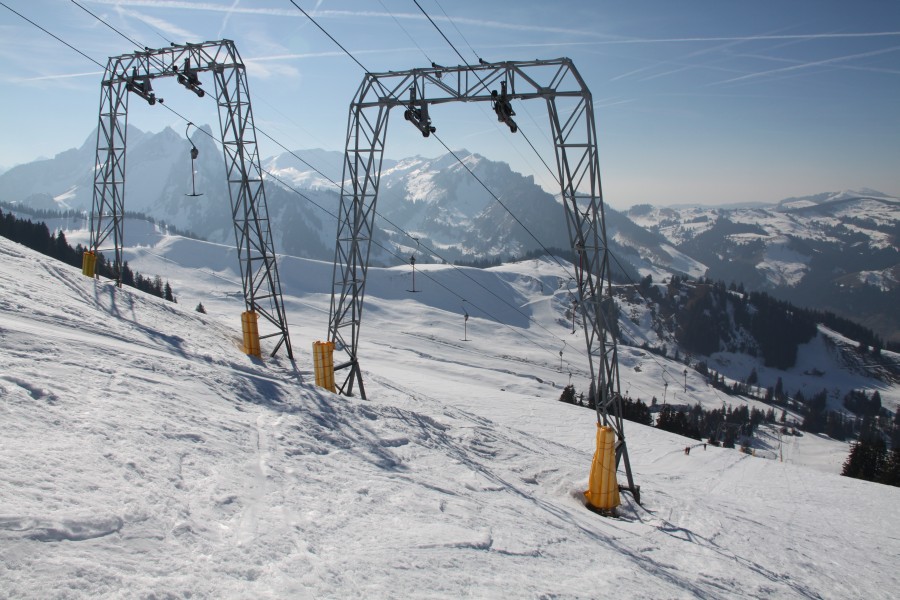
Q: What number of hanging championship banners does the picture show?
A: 0